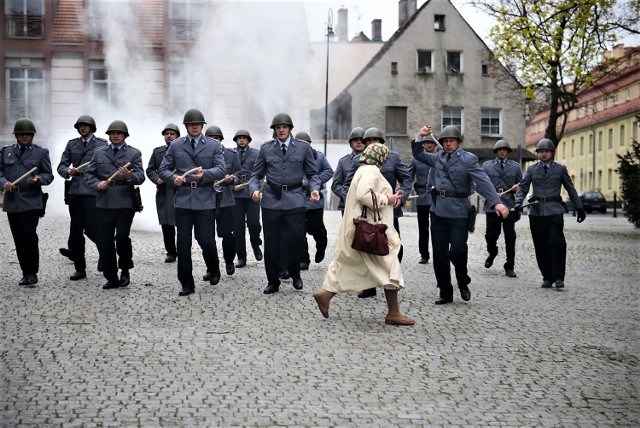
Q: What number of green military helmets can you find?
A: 15